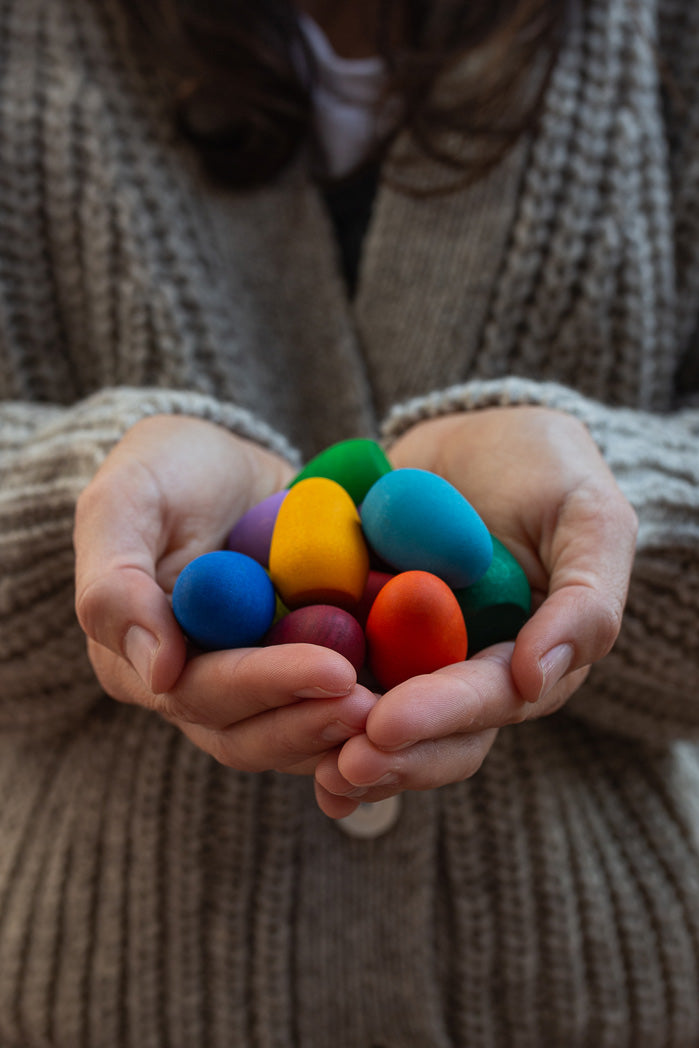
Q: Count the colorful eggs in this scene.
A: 10